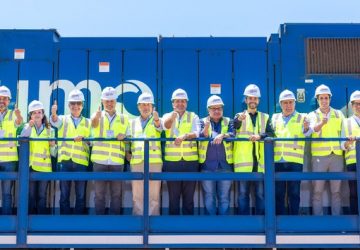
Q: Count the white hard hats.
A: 11